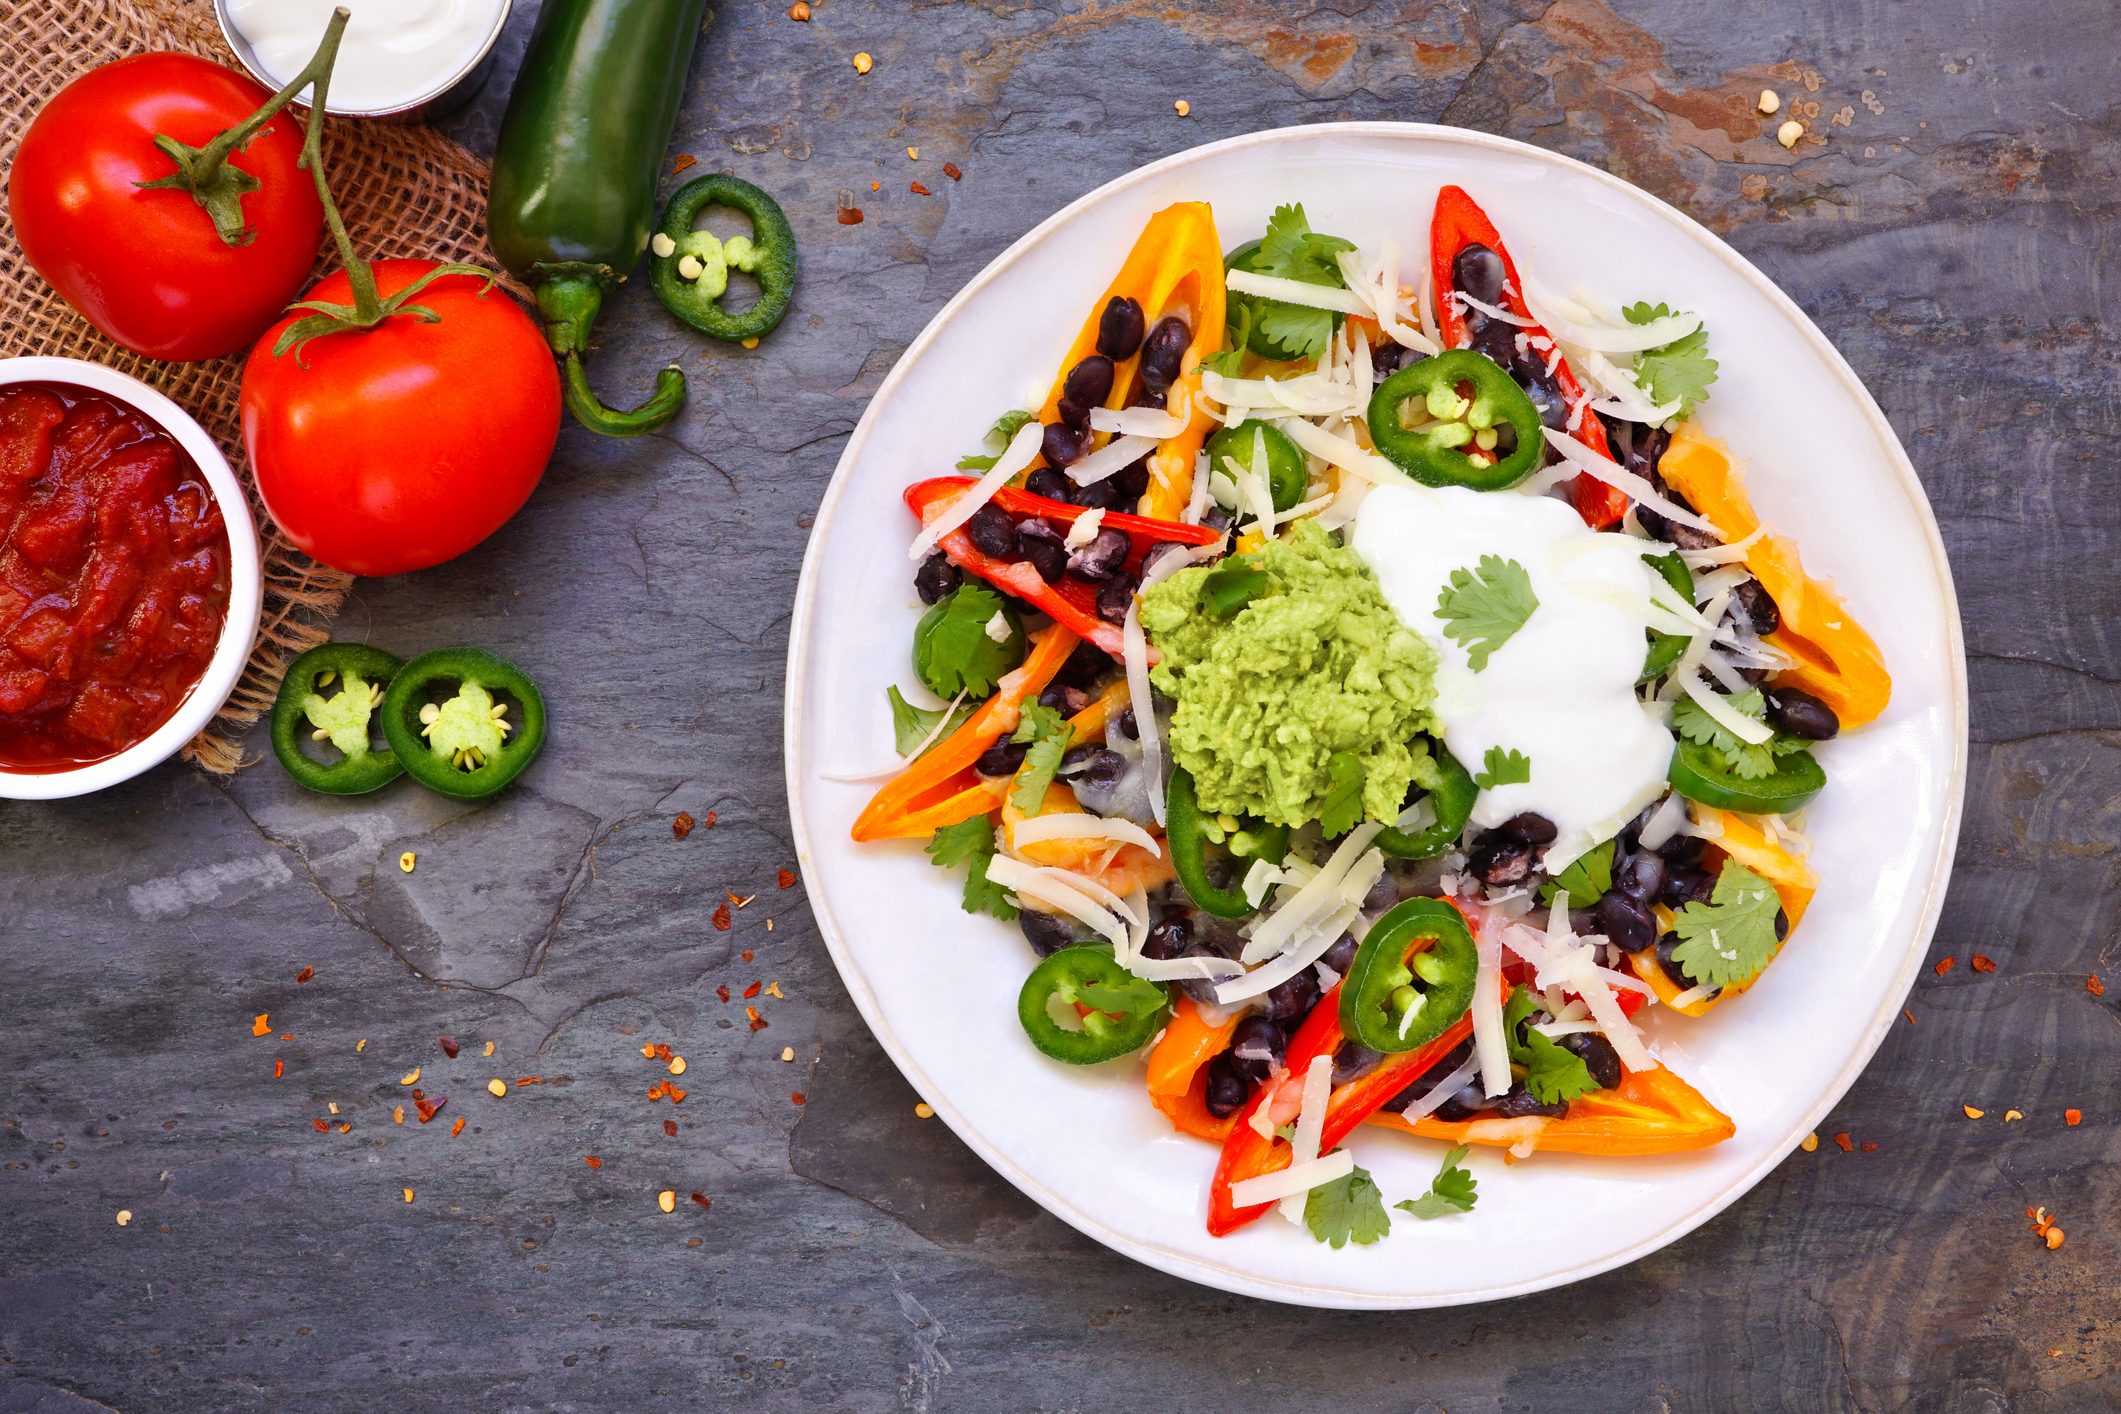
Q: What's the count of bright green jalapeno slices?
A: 13